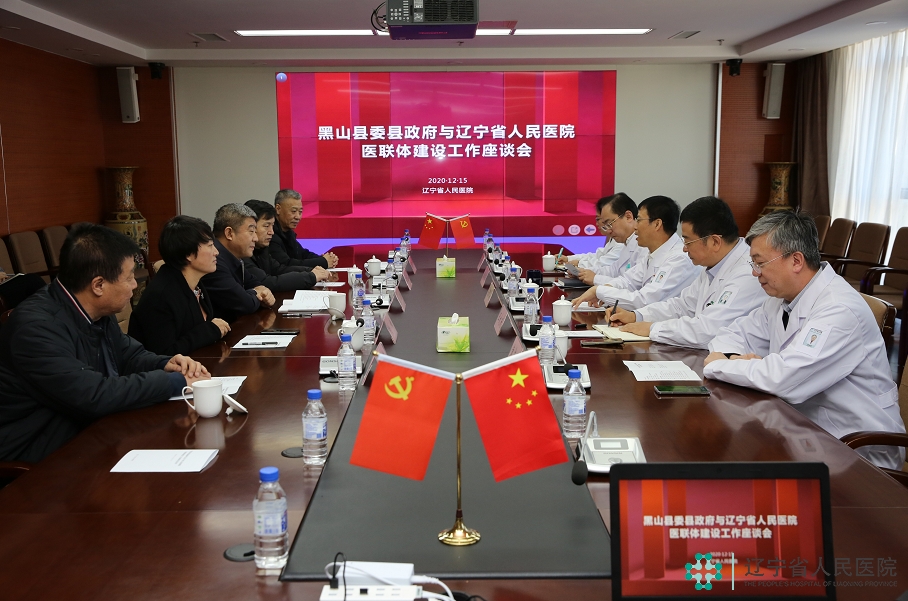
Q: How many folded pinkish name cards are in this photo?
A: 10